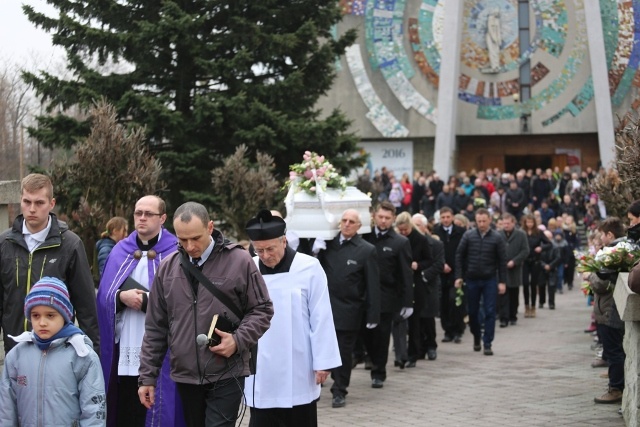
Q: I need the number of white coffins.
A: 1